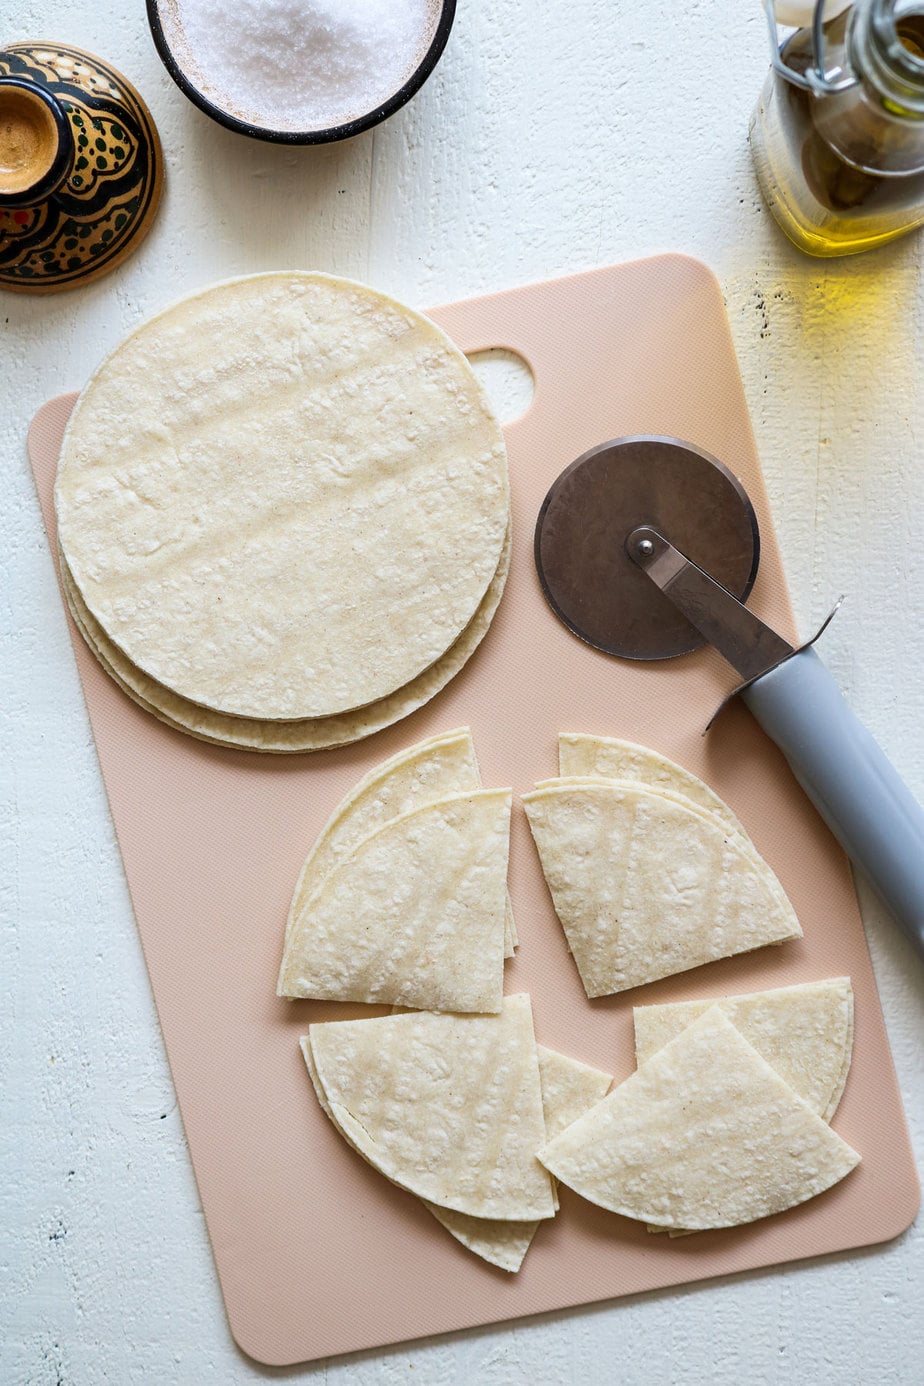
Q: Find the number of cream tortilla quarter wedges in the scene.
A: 12